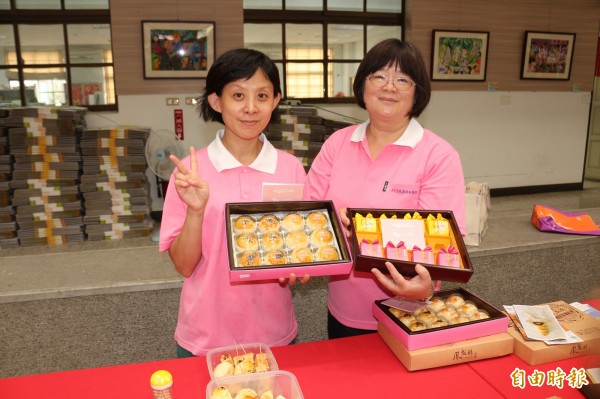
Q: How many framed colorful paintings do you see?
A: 3